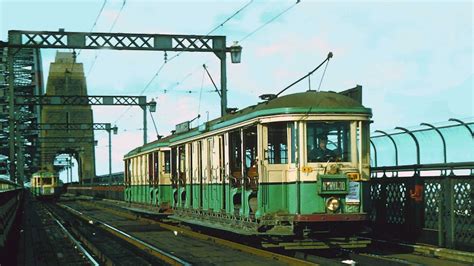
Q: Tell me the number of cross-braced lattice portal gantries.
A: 3